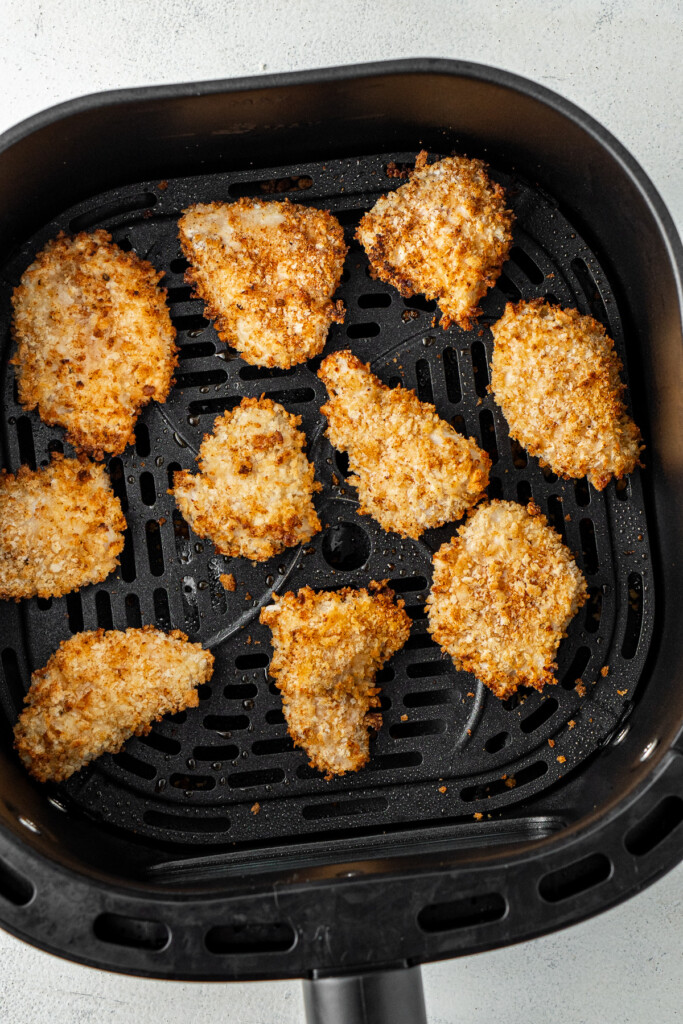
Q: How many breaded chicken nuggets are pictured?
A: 10